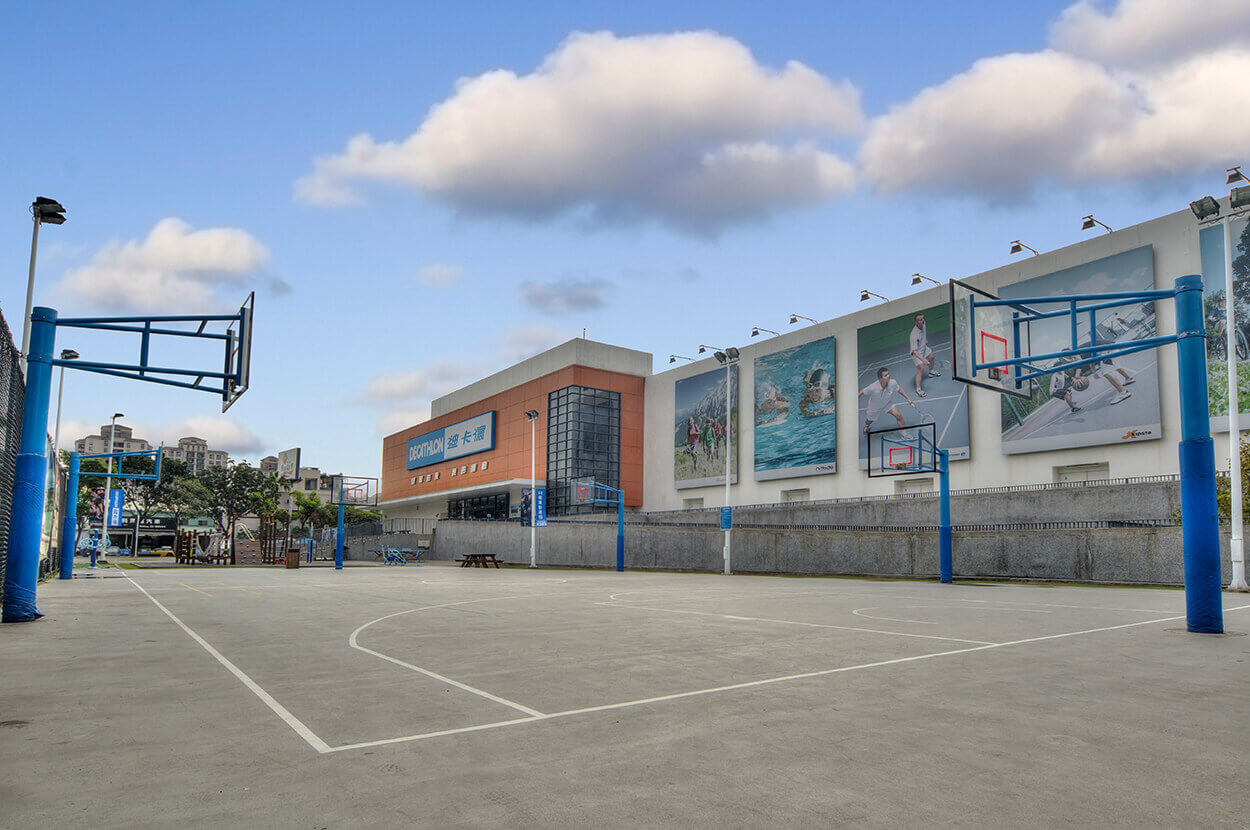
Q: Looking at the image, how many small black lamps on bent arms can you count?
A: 9